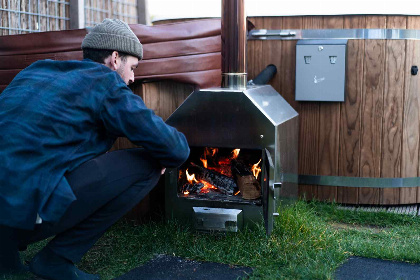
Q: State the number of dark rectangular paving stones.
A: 2